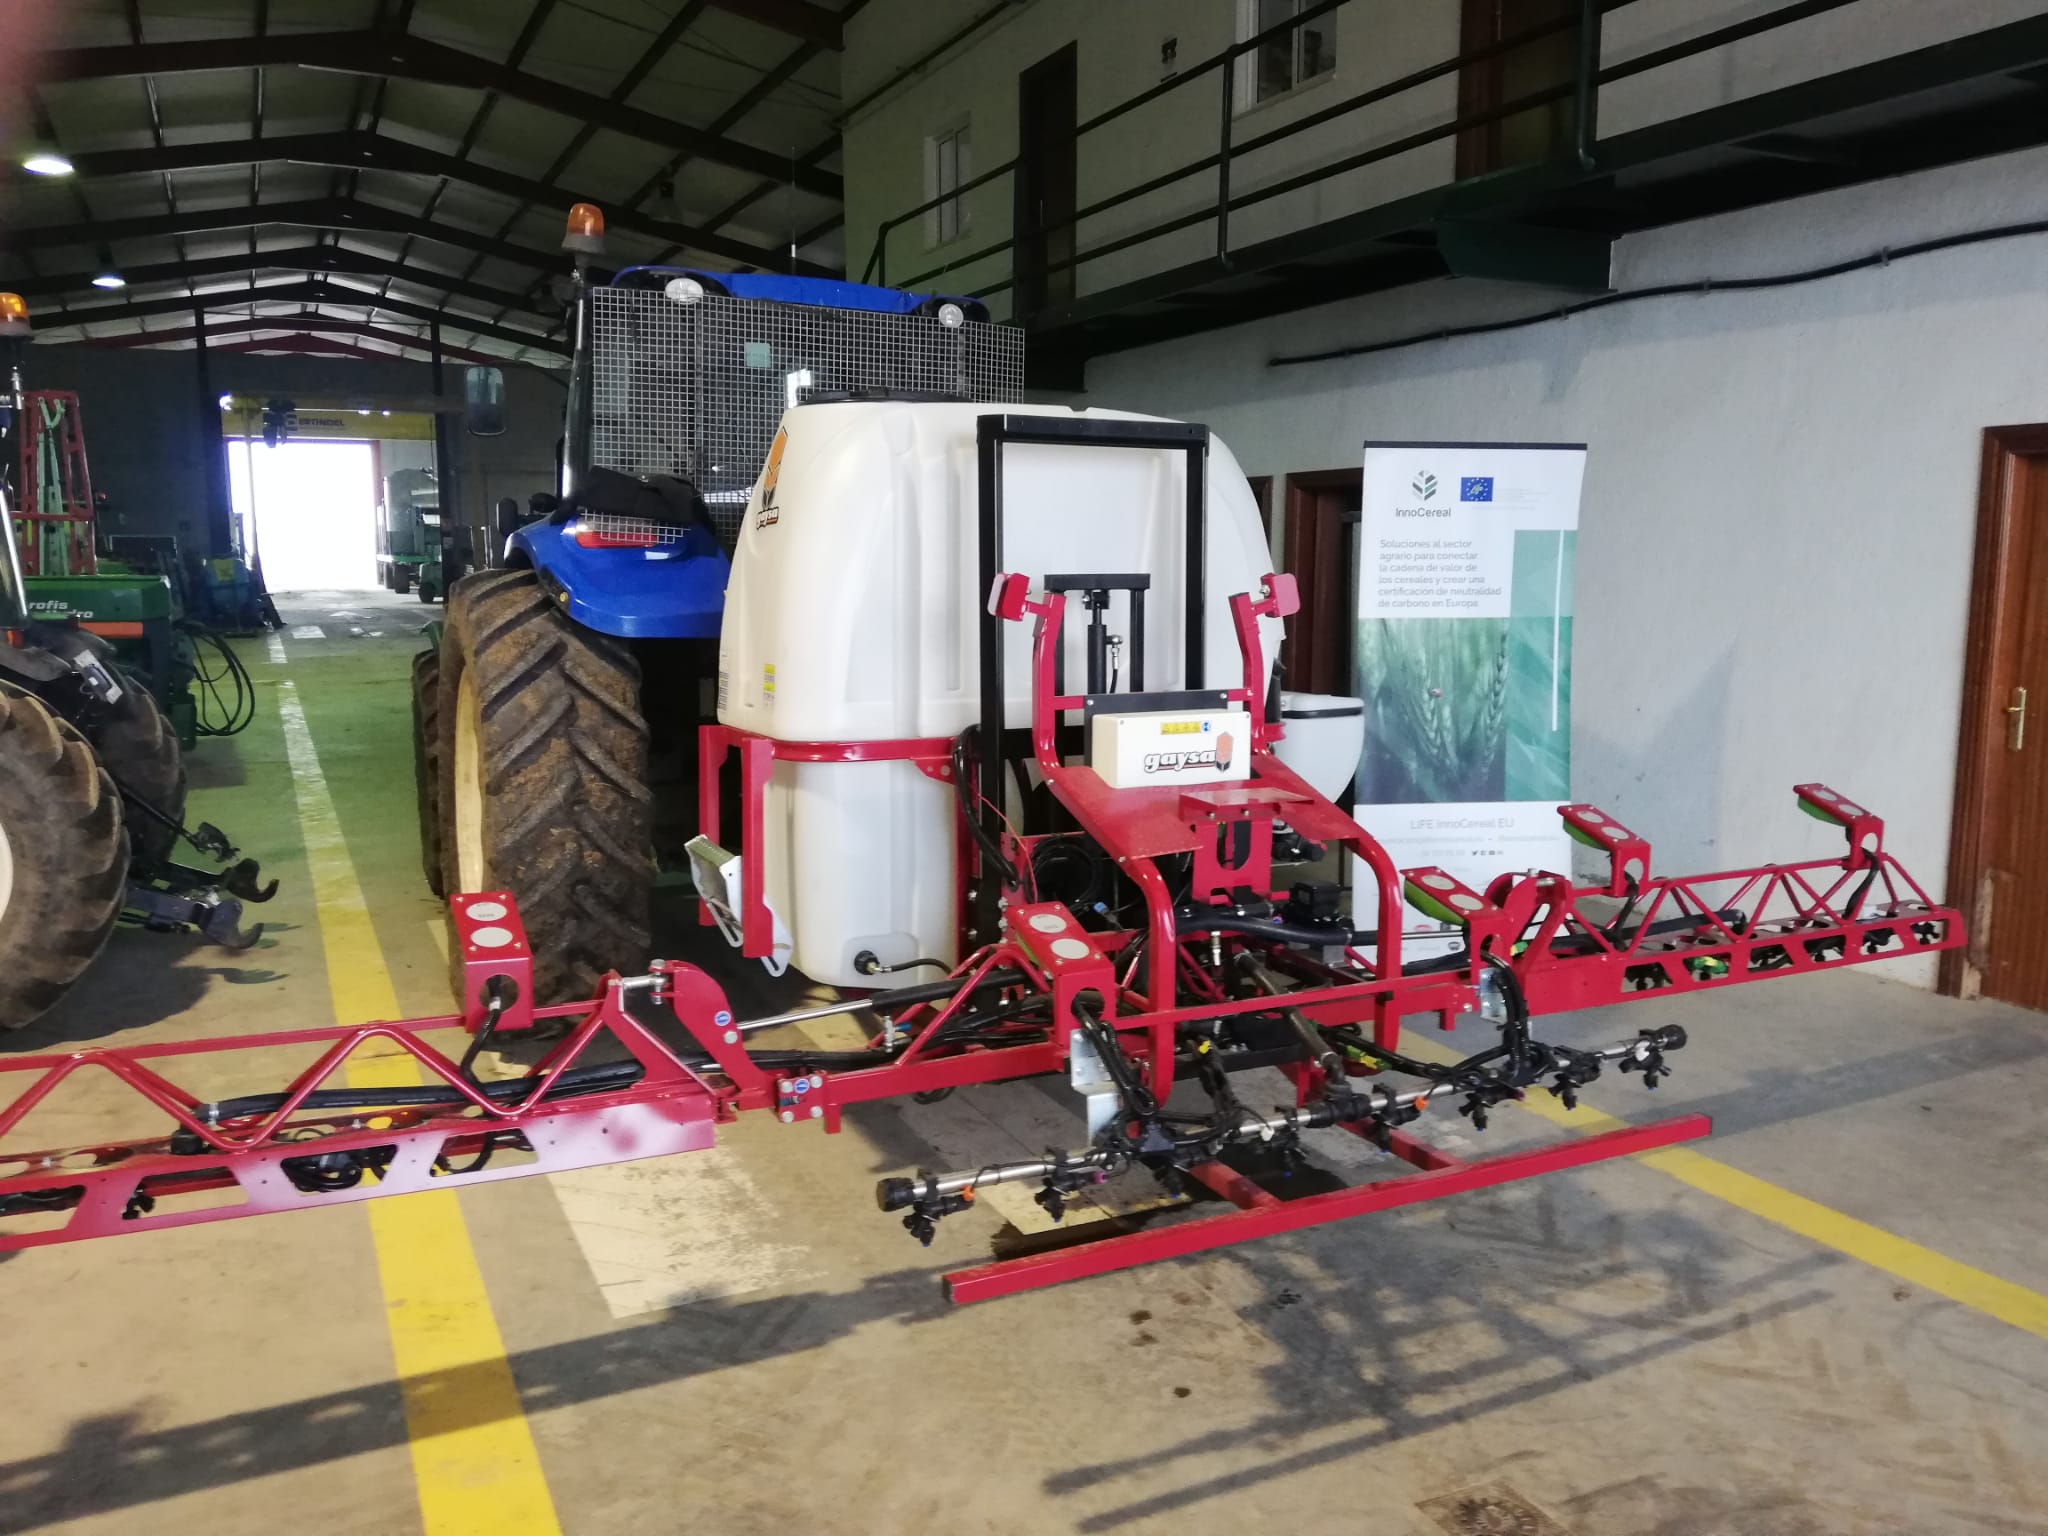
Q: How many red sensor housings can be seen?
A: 5